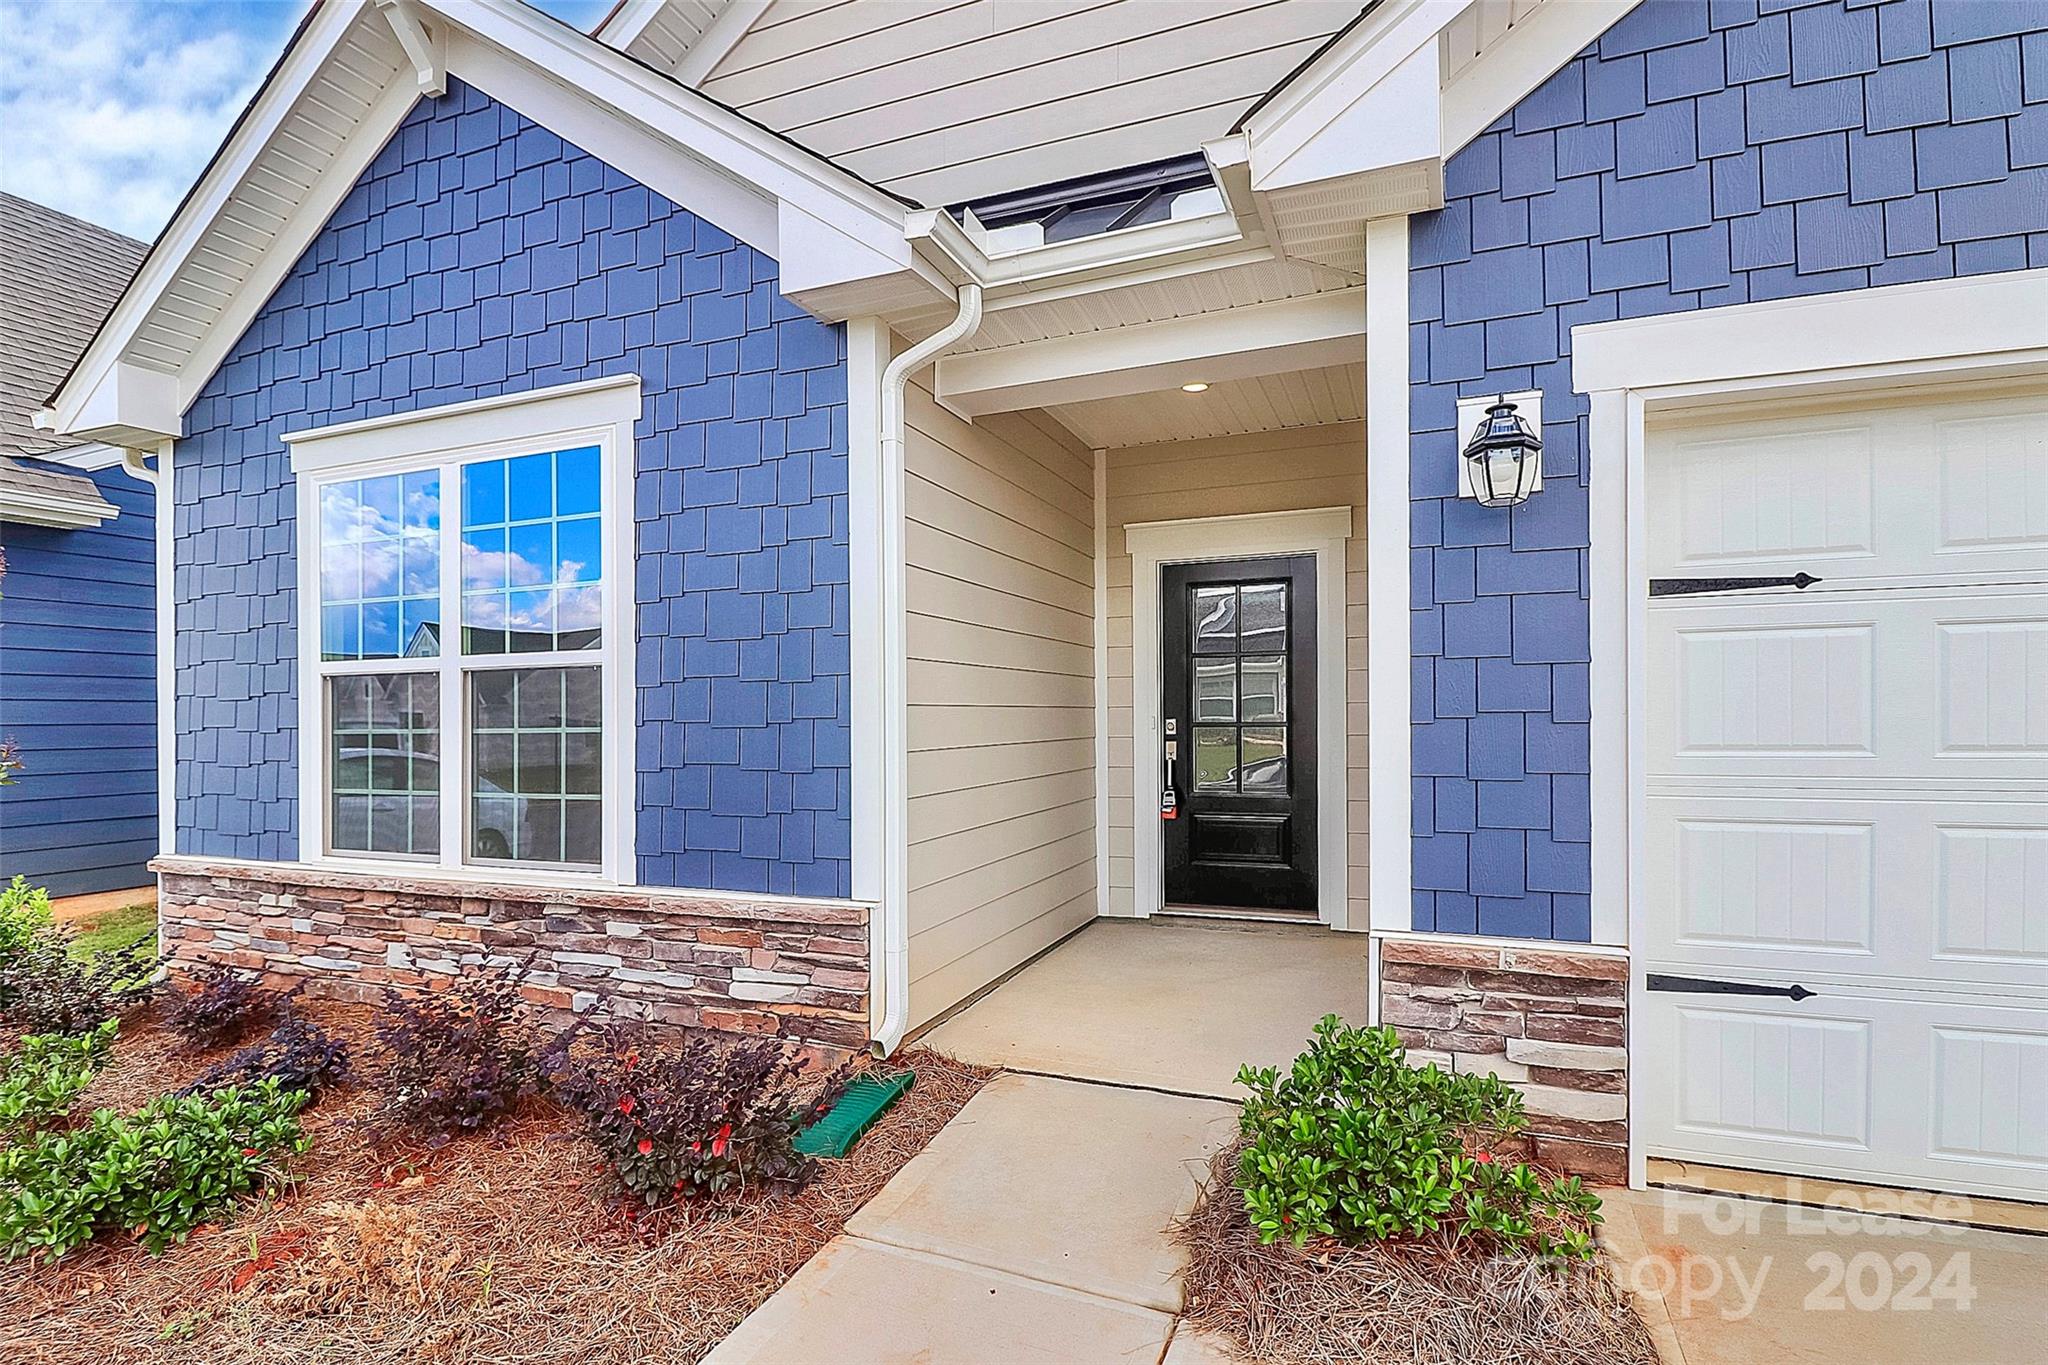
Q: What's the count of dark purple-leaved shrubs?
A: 5